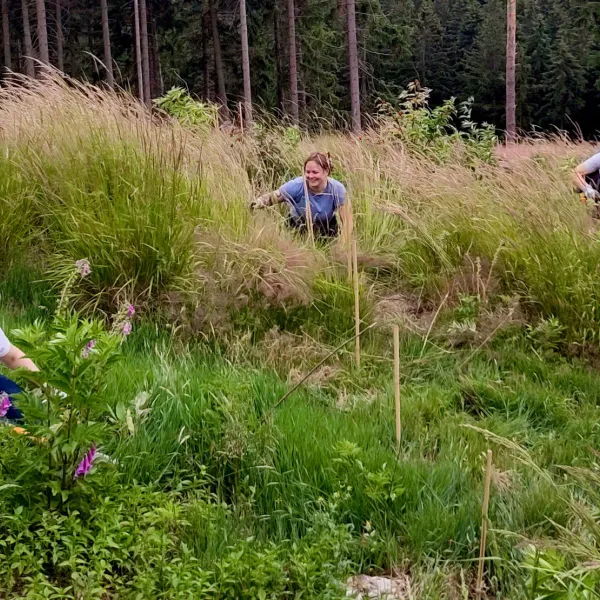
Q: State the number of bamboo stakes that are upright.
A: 3